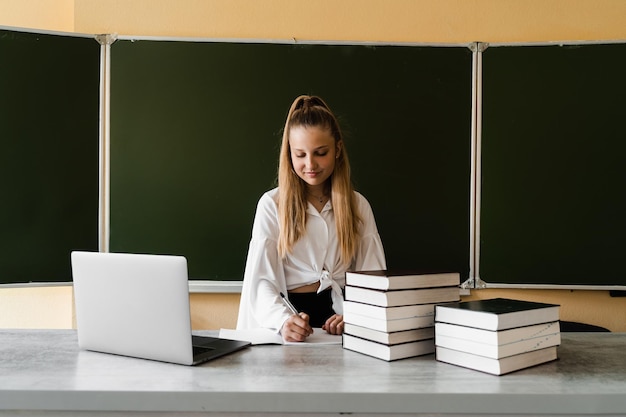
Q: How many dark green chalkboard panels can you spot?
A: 3